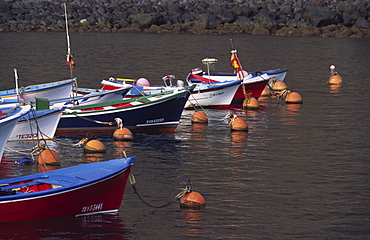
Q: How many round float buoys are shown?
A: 11